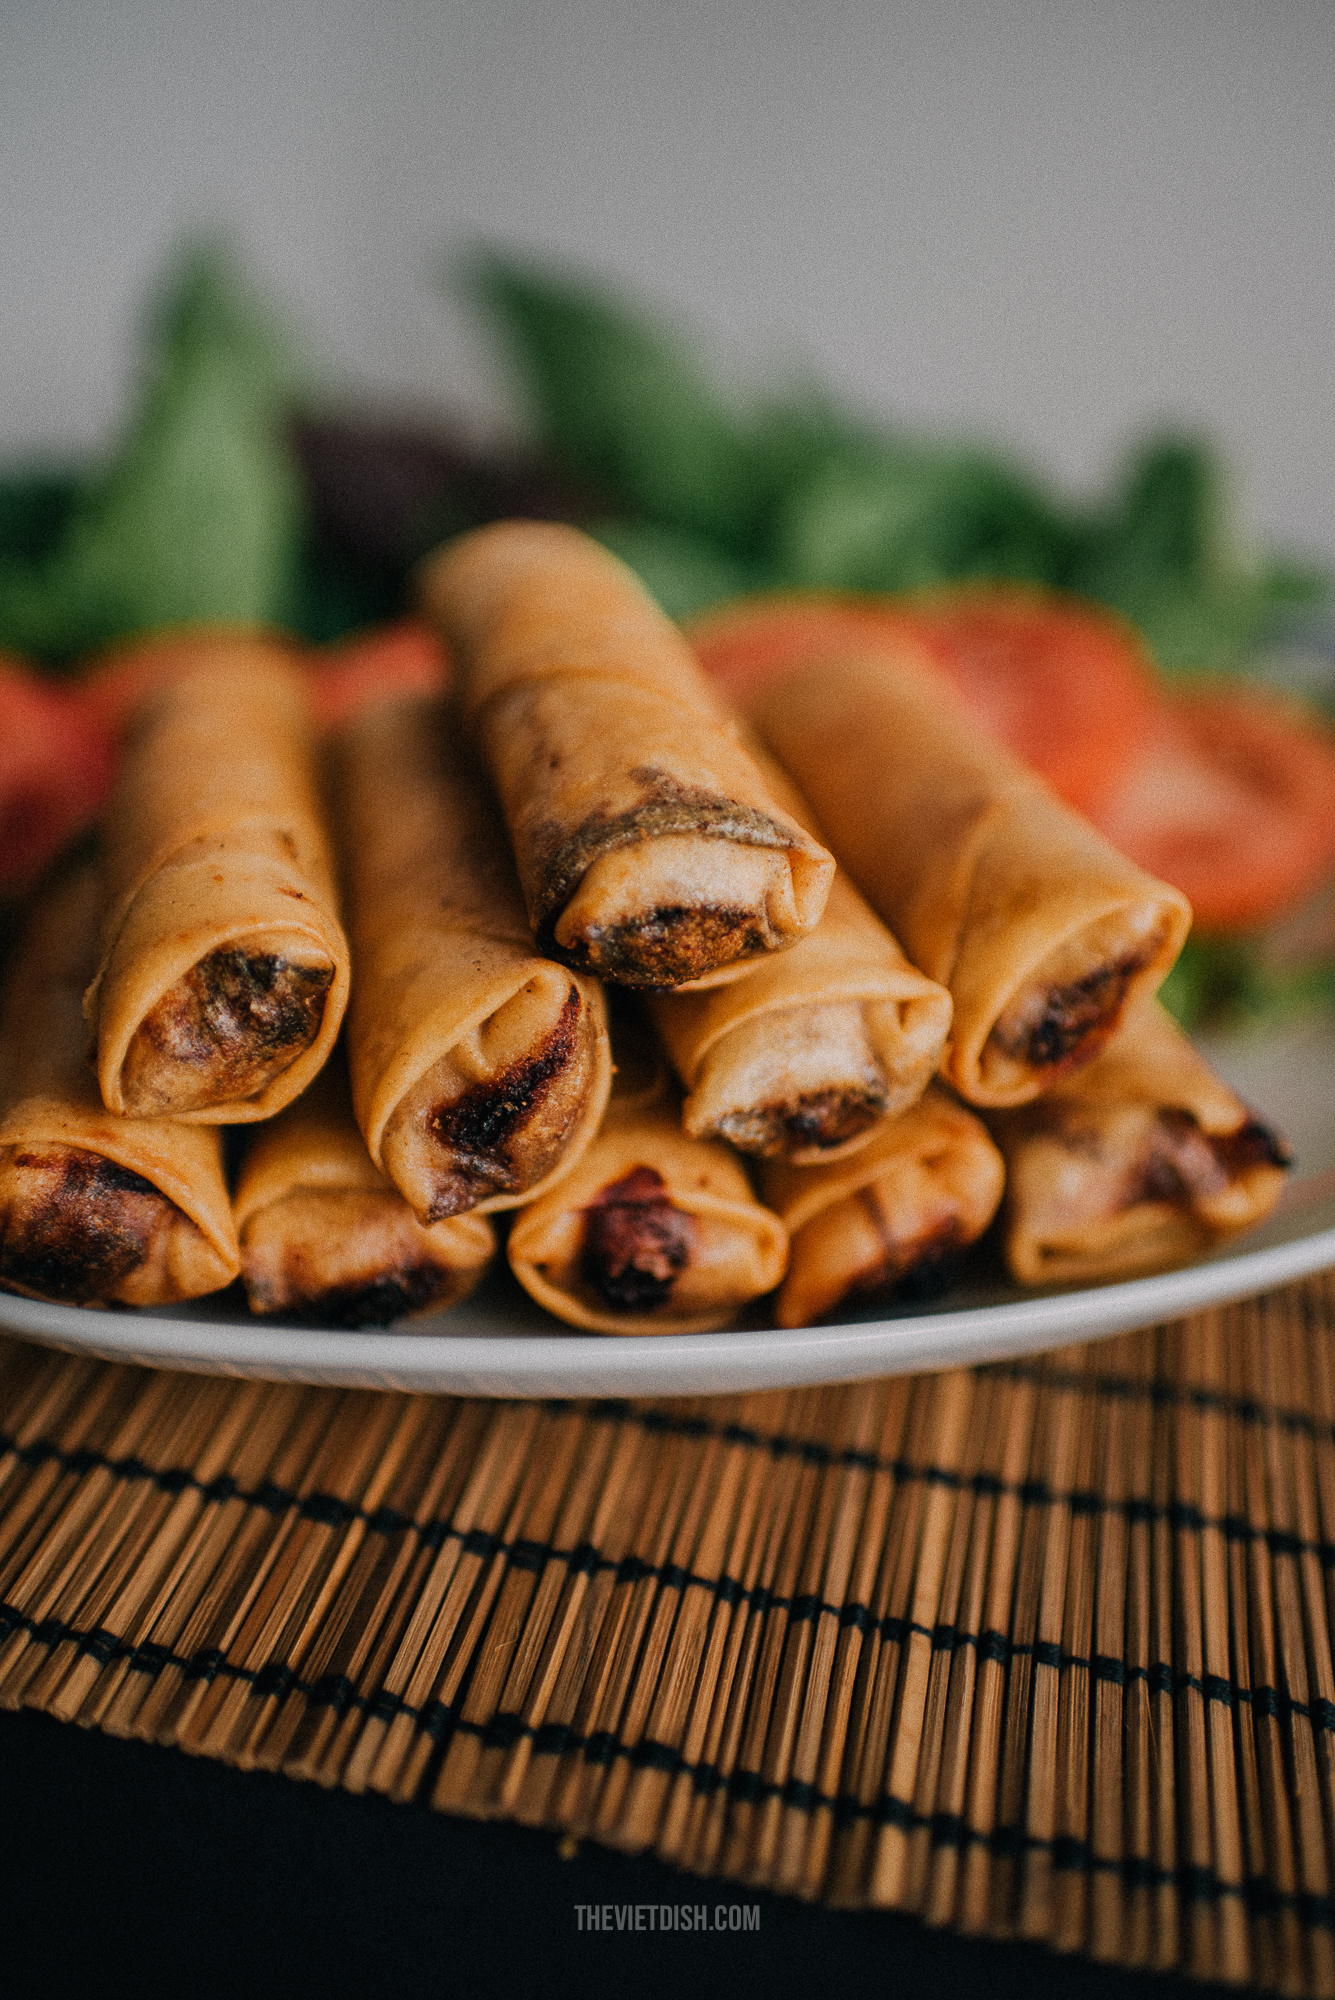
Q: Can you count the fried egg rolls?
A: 10